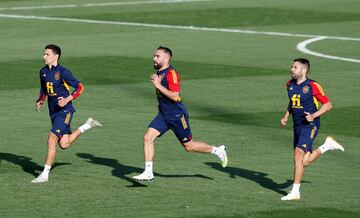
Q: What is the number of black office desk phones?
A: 0